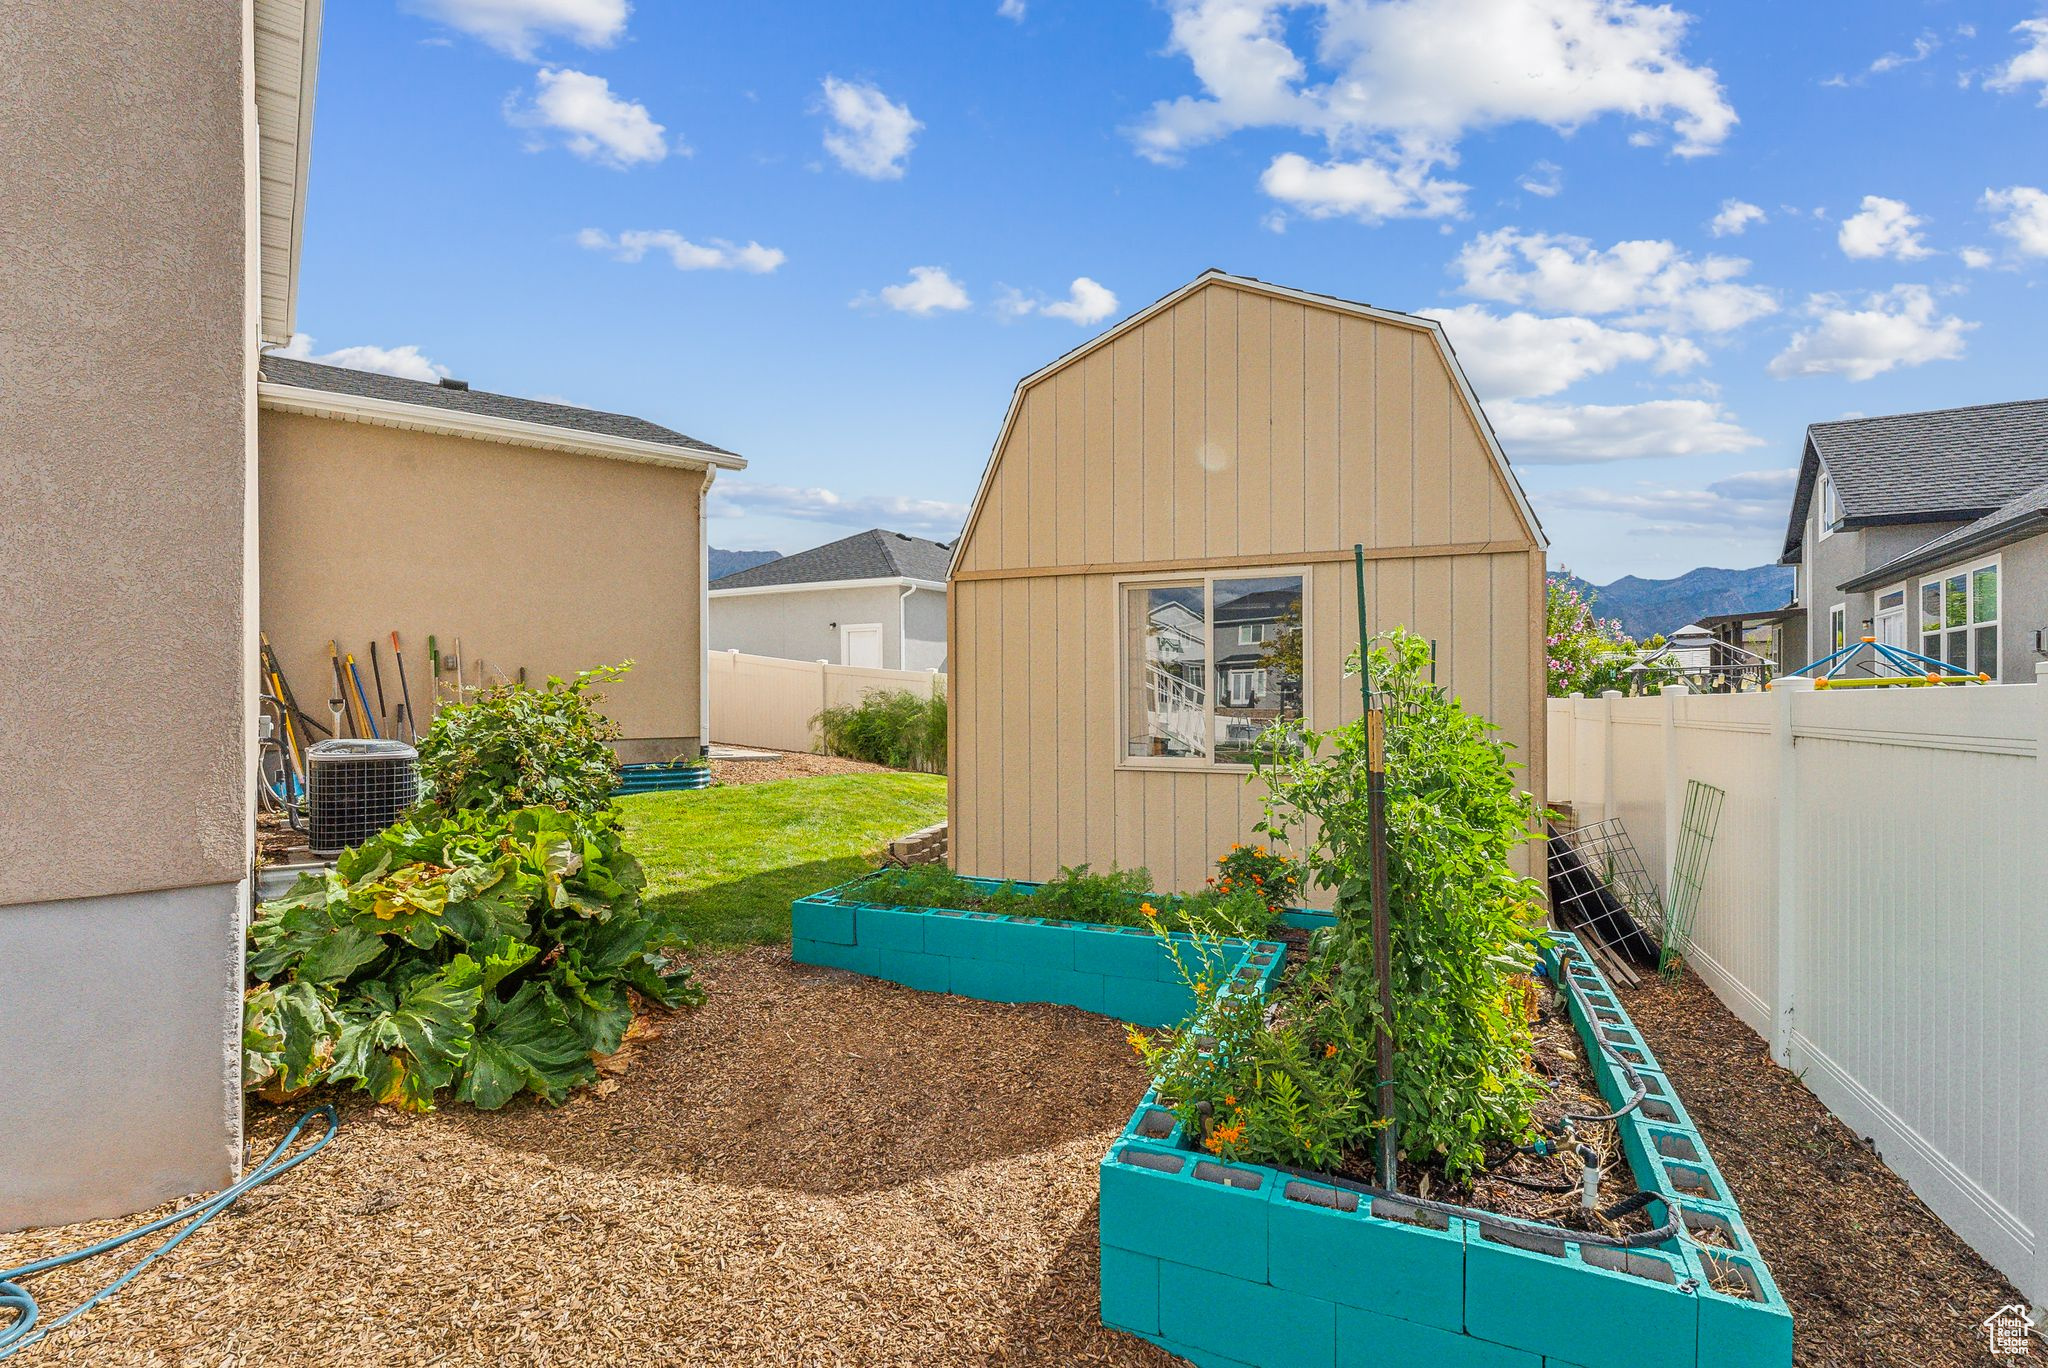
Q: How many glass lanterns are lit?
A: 0